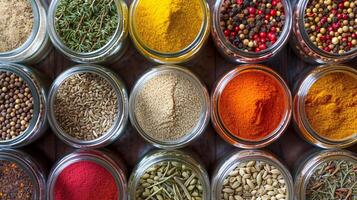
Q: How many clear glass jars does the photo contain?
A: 15